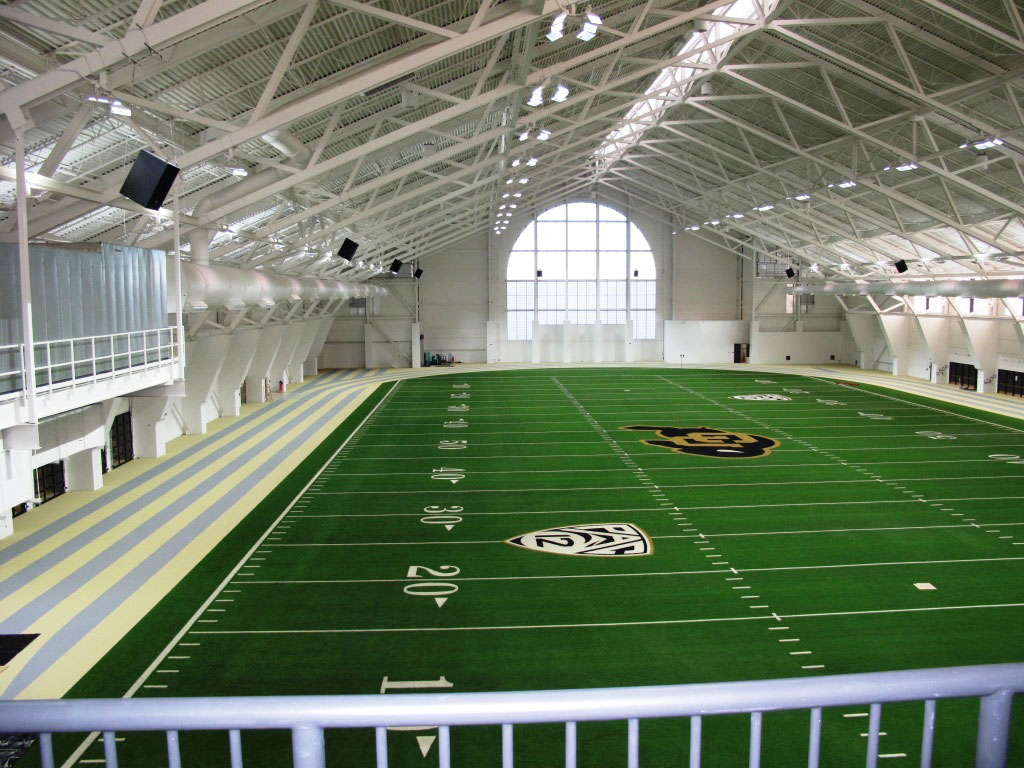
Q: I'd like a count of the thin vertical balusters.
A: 14